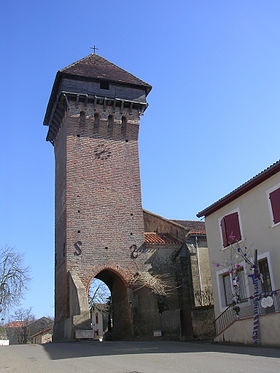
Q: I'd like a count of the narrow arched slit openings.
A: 4